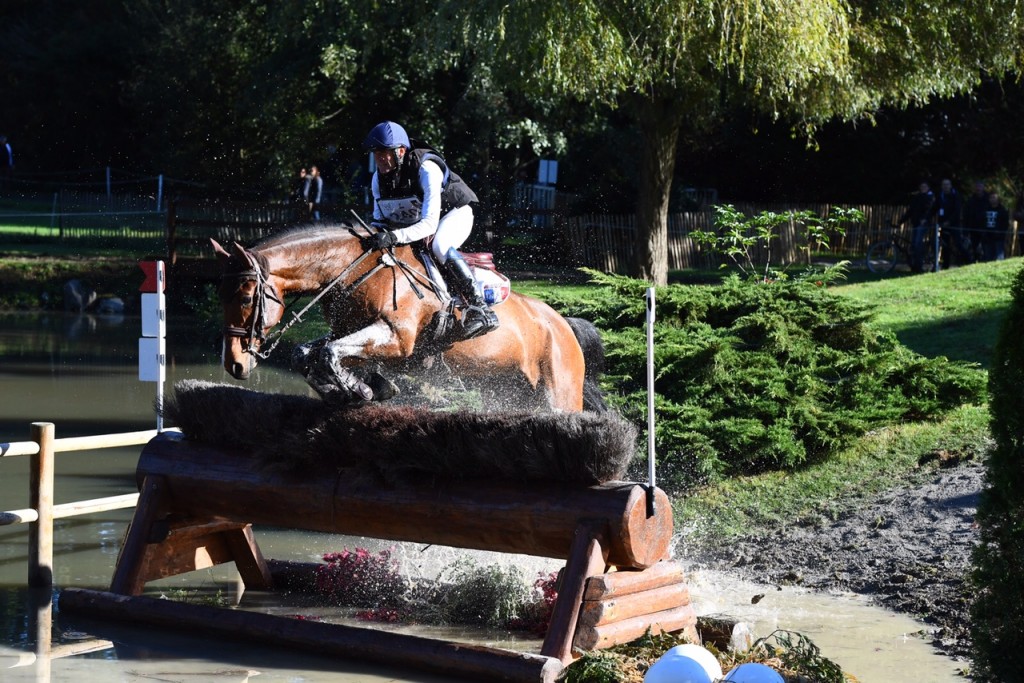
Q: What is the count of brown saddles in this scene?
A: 1